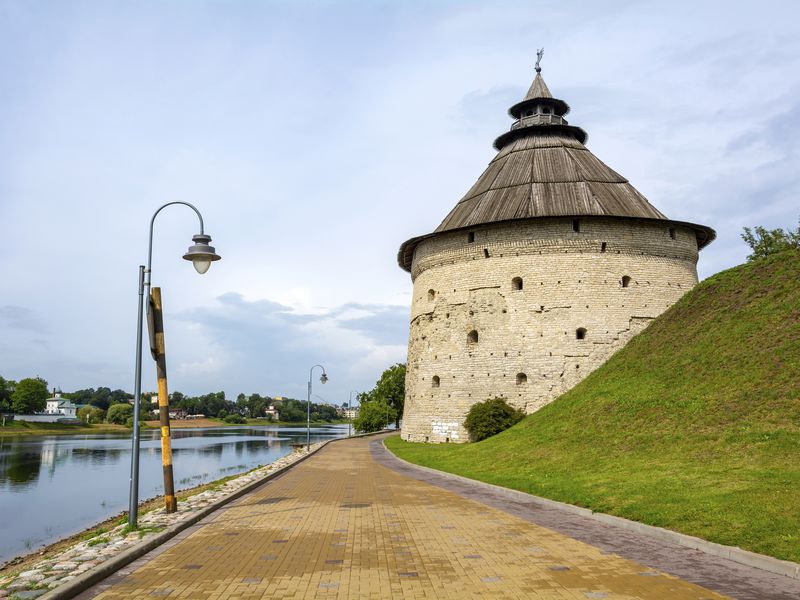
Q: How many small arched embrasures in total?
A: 7